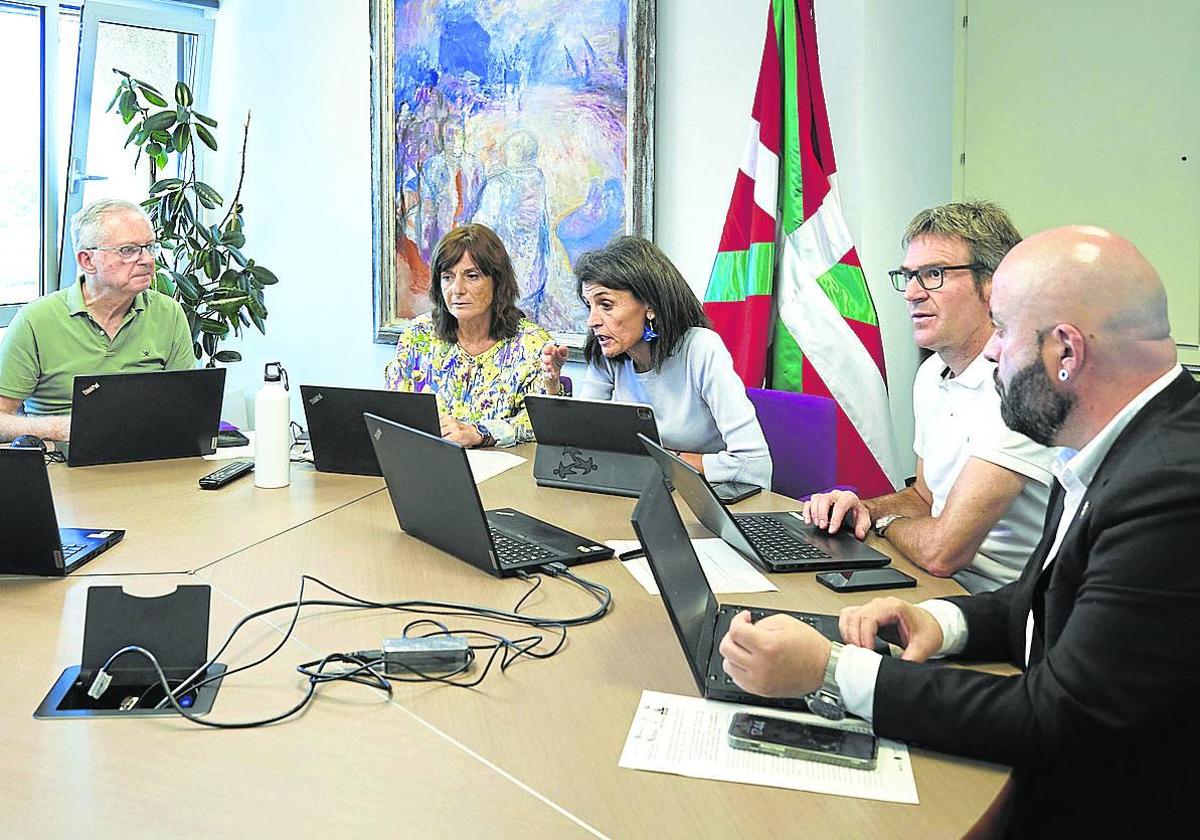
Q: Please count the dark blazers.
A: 1